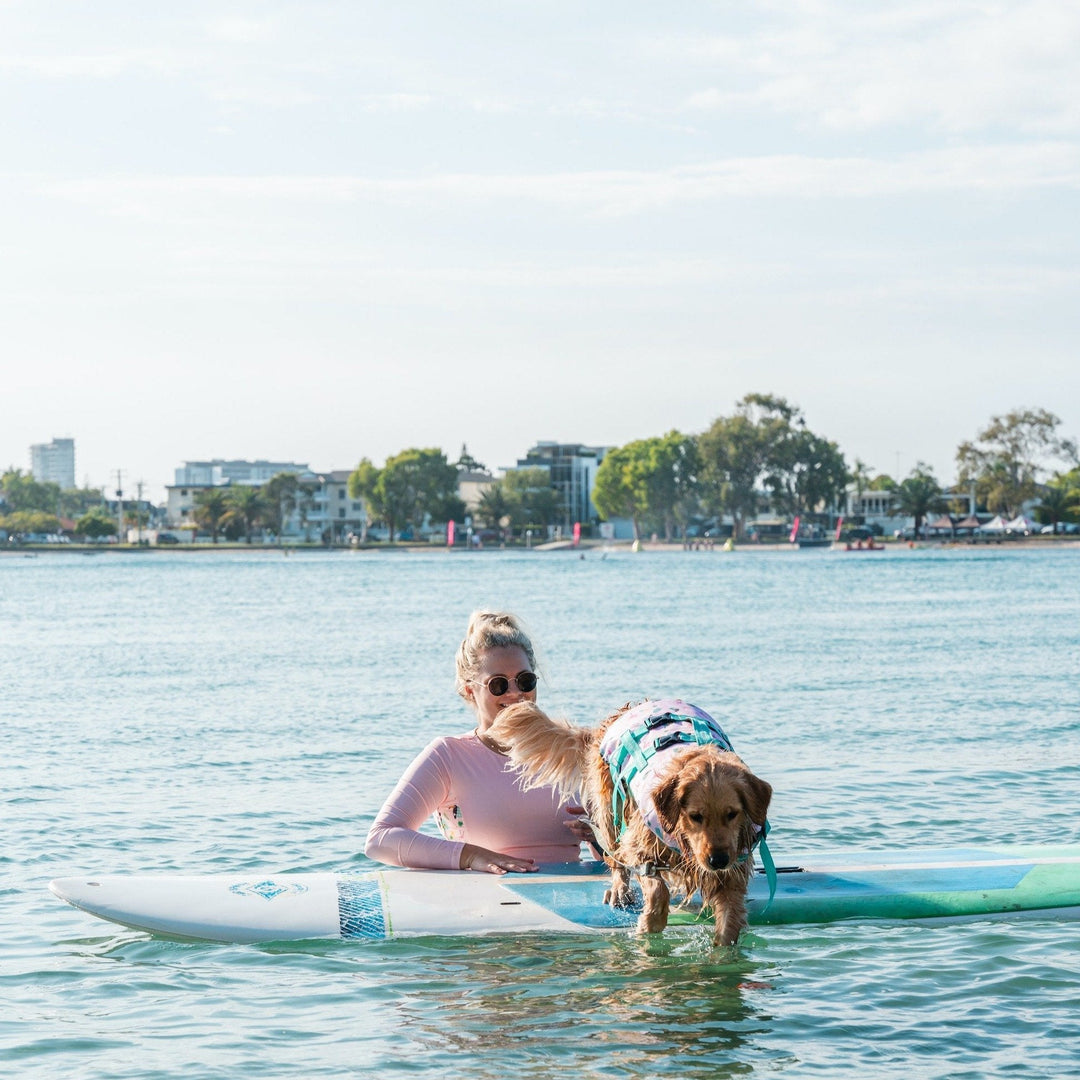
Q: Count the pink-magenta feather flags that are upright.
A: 4